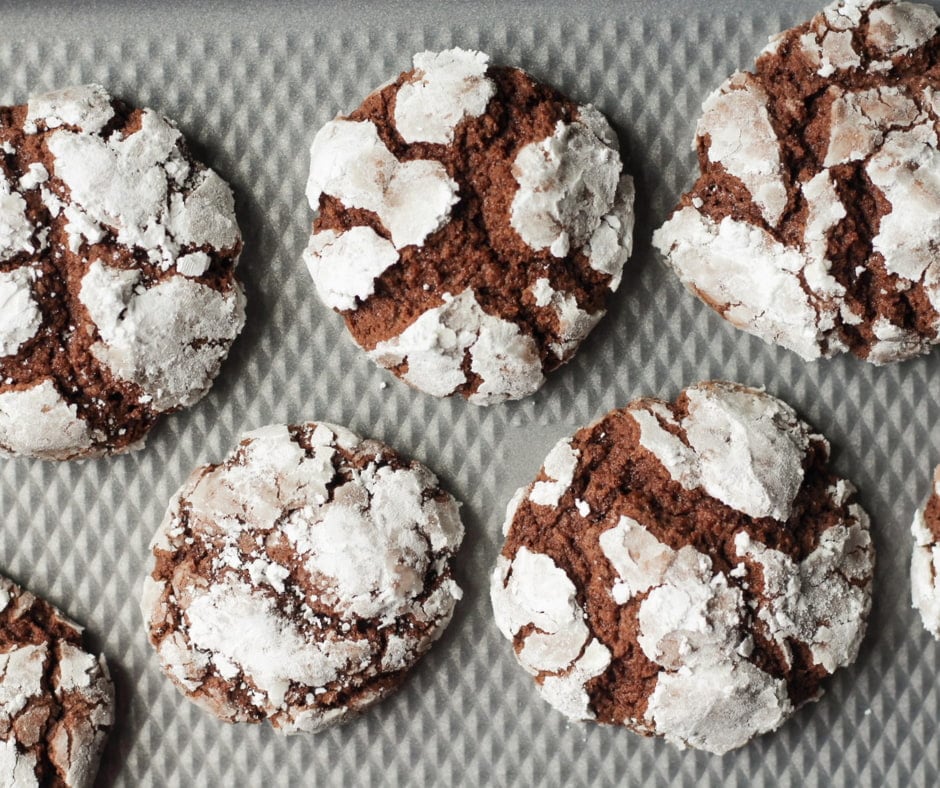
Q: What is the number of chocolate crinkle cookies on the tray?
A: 7